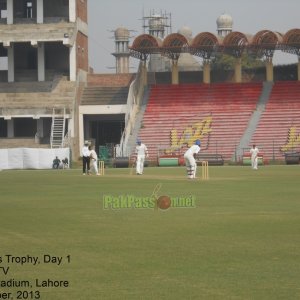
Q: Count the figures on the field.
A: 5